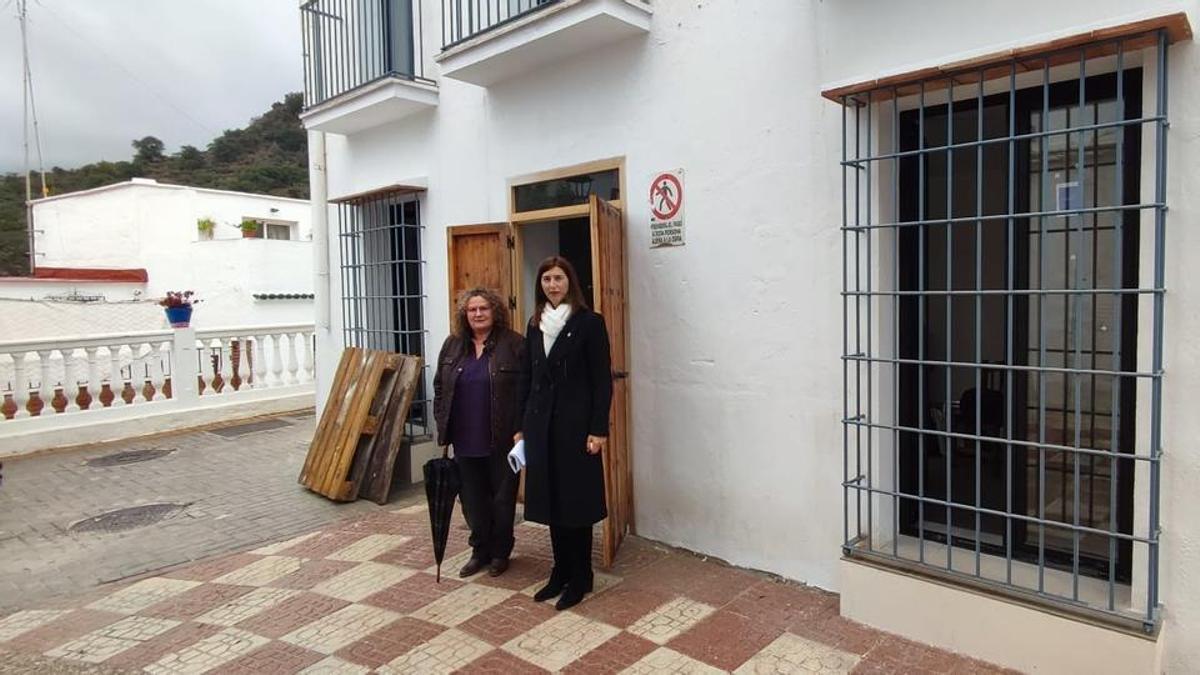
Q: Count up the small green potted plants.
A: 2